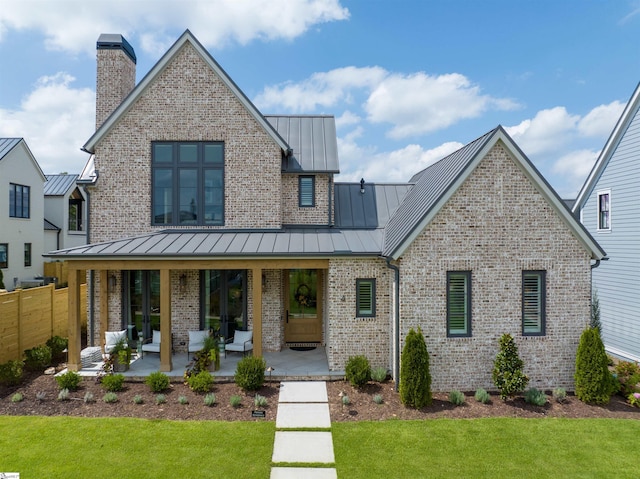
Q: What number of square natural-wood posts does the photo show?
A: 4